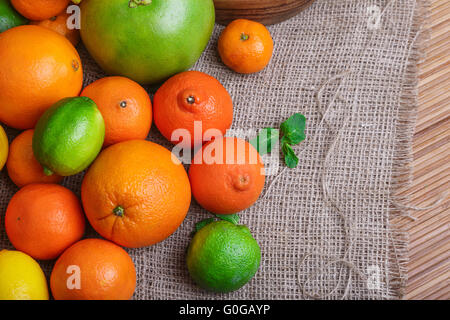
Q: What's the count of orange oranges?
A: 11